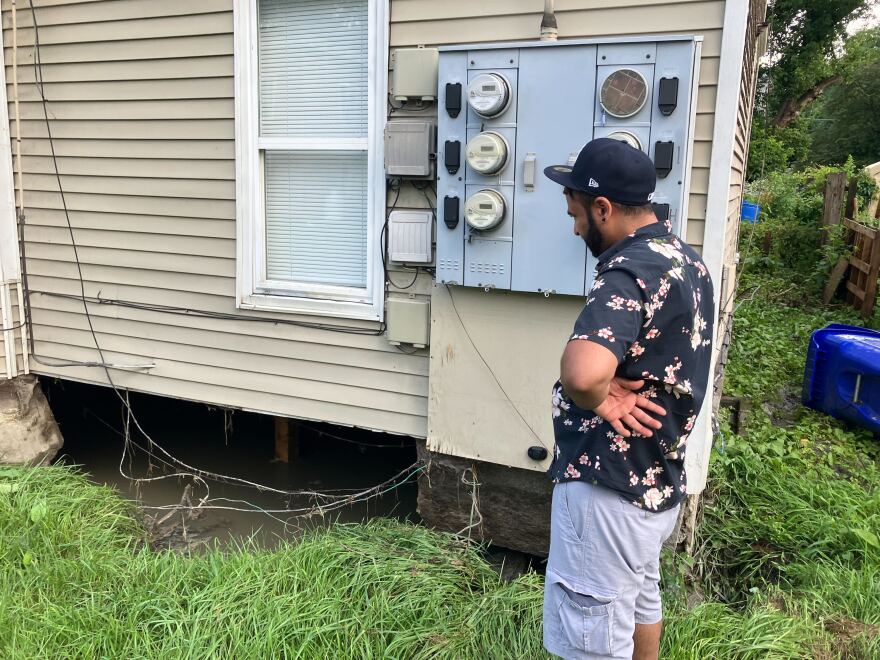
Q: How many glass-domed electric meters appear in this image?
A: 4